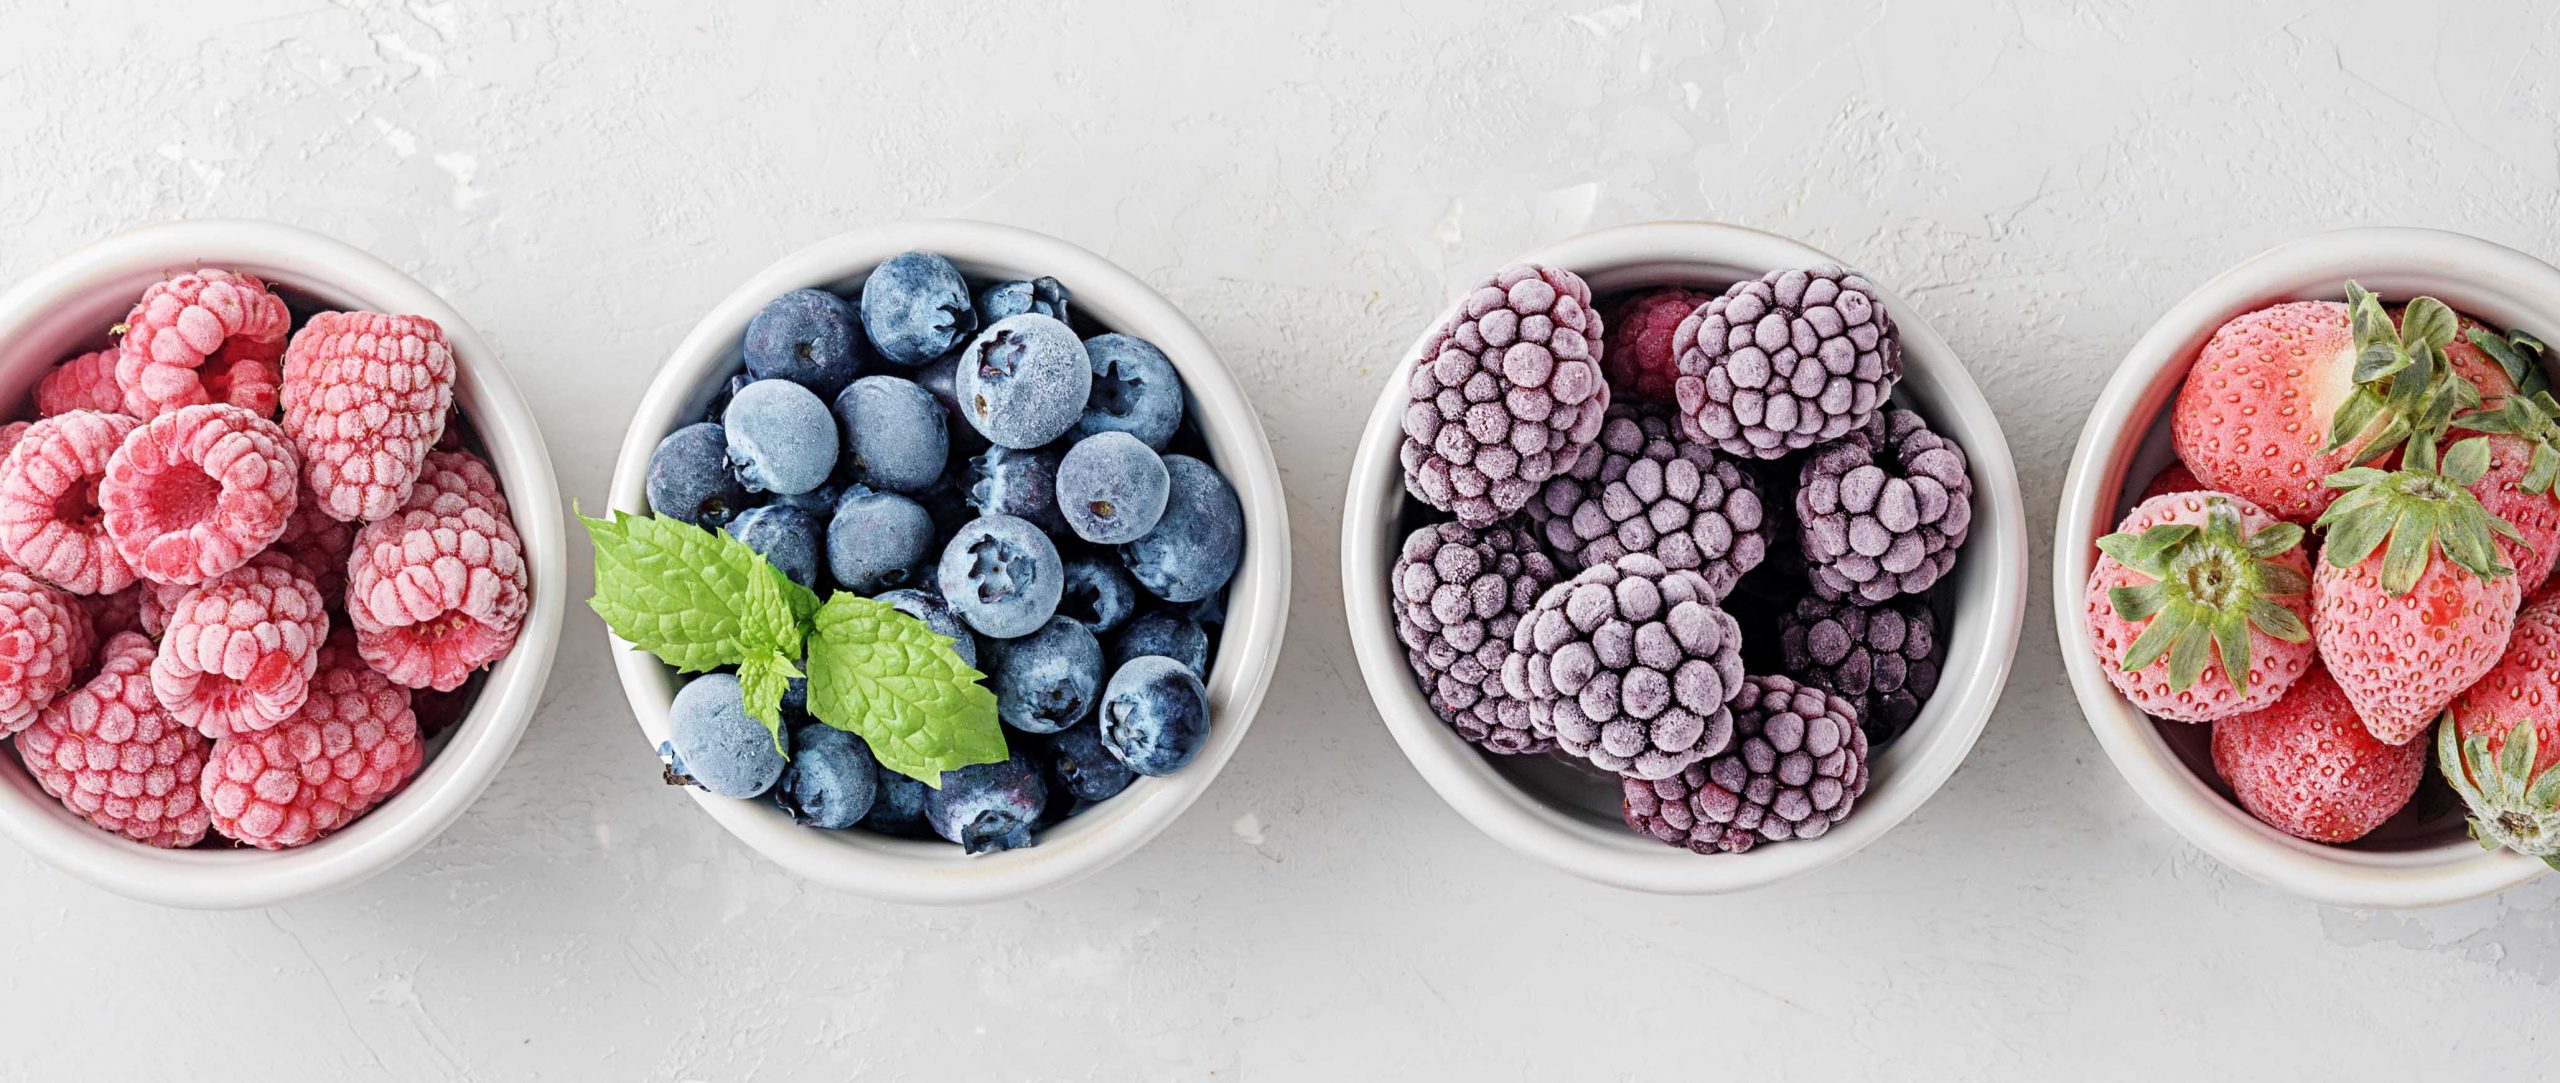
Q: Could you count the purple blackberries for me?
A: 8